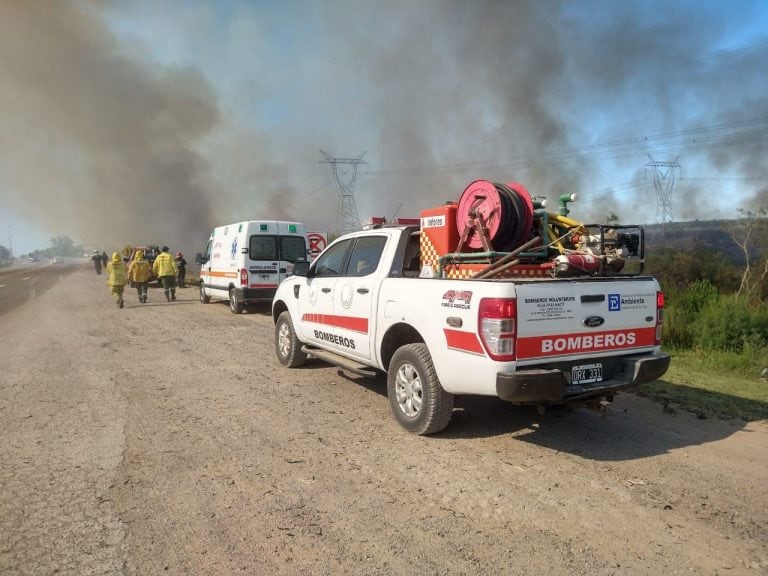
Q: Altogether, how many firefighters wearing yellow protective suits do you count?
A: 3